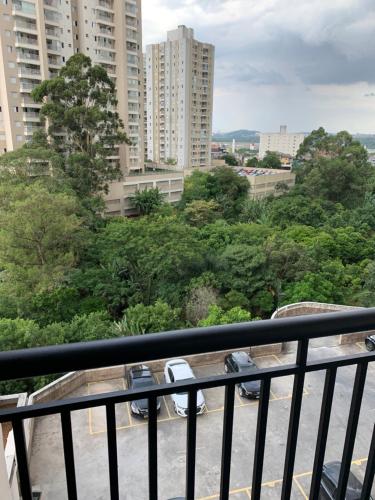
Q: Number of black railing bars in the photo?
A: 11